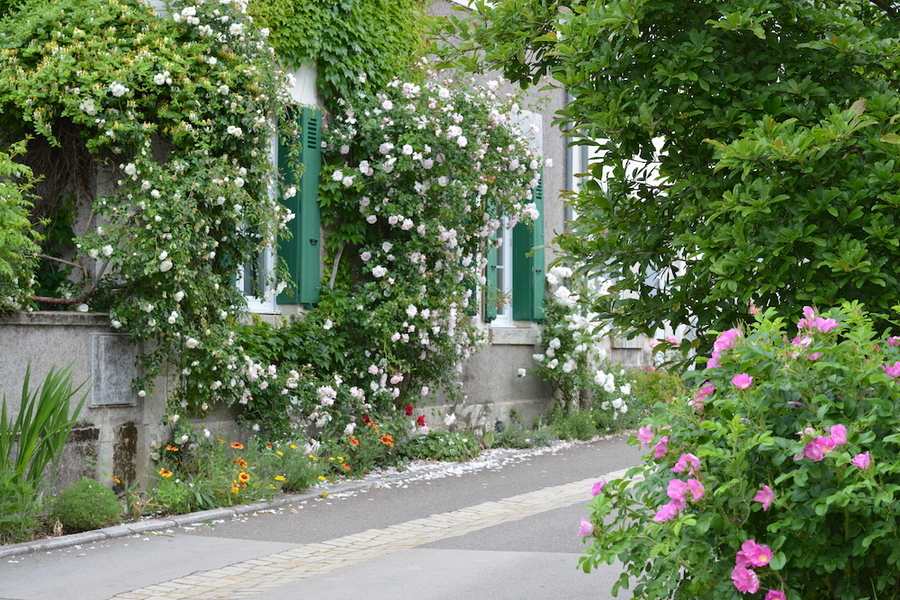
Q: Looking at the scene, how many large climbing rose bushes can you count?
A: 2